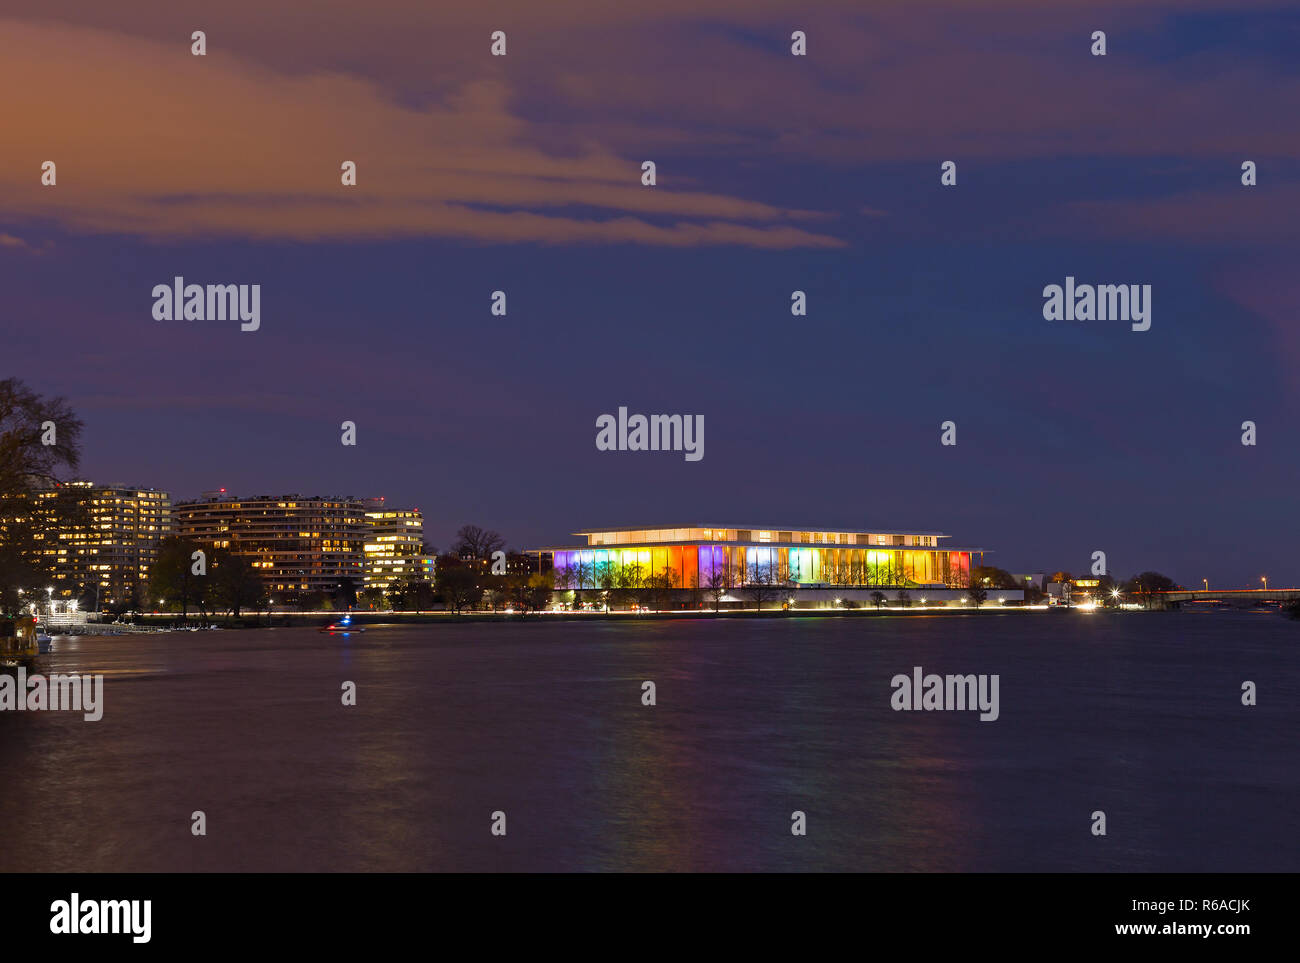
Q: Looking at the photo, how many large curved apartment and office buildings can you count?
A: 3